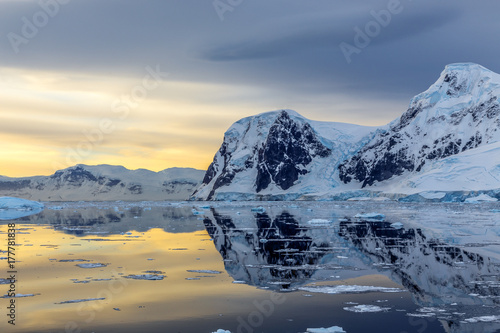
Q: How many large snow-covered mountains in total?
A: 2